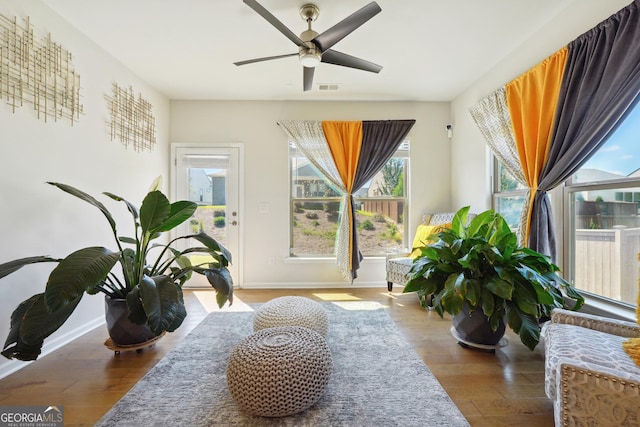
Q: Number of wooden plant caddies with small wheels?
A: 1